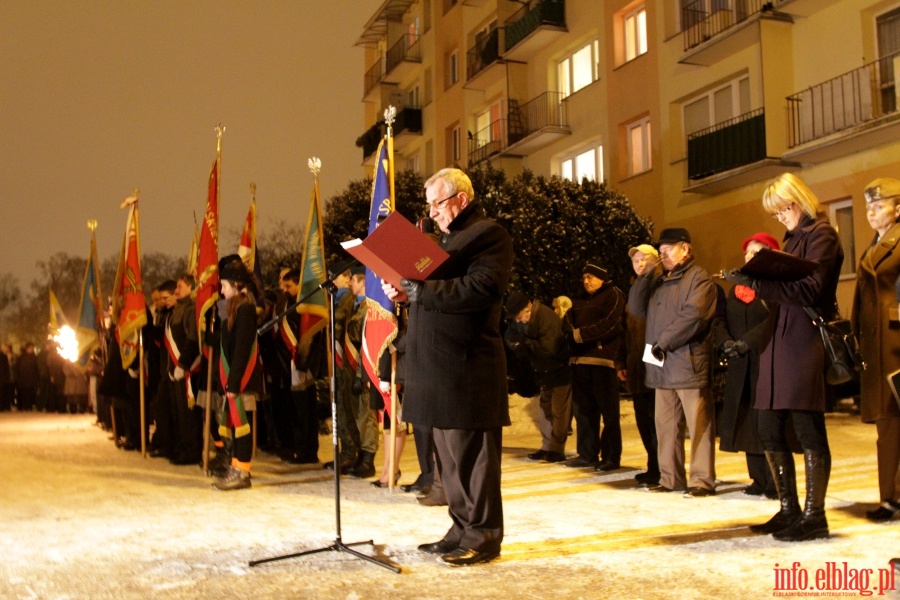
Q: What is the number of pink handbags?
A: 0